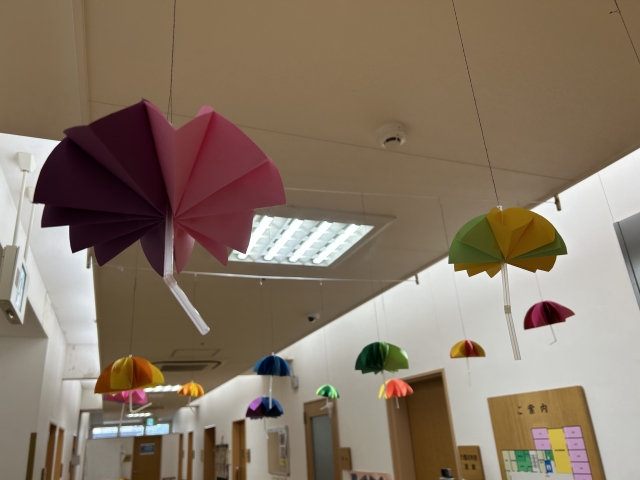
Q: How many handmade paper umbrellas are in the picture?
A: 12